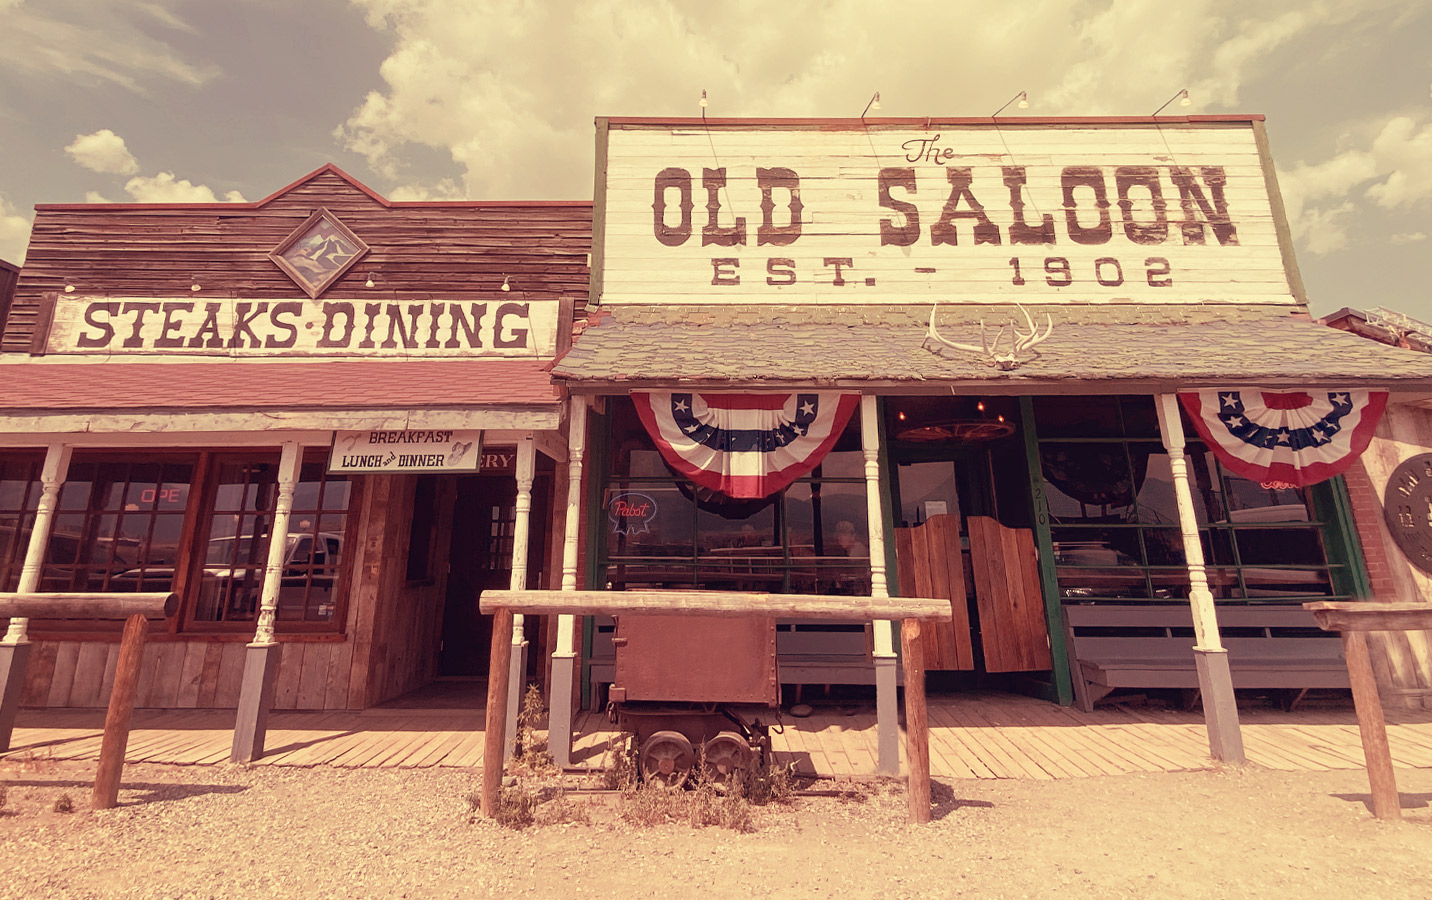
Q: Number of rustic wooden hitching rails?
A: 3